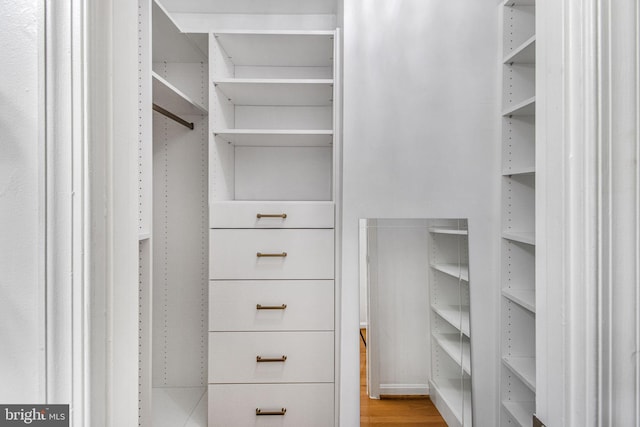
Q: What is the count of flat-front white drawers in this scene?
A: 5